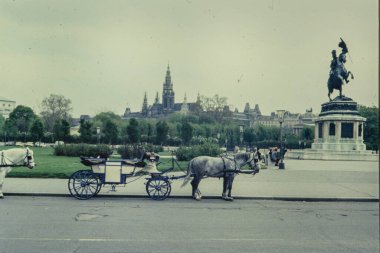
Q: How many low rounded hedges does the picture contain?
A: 3